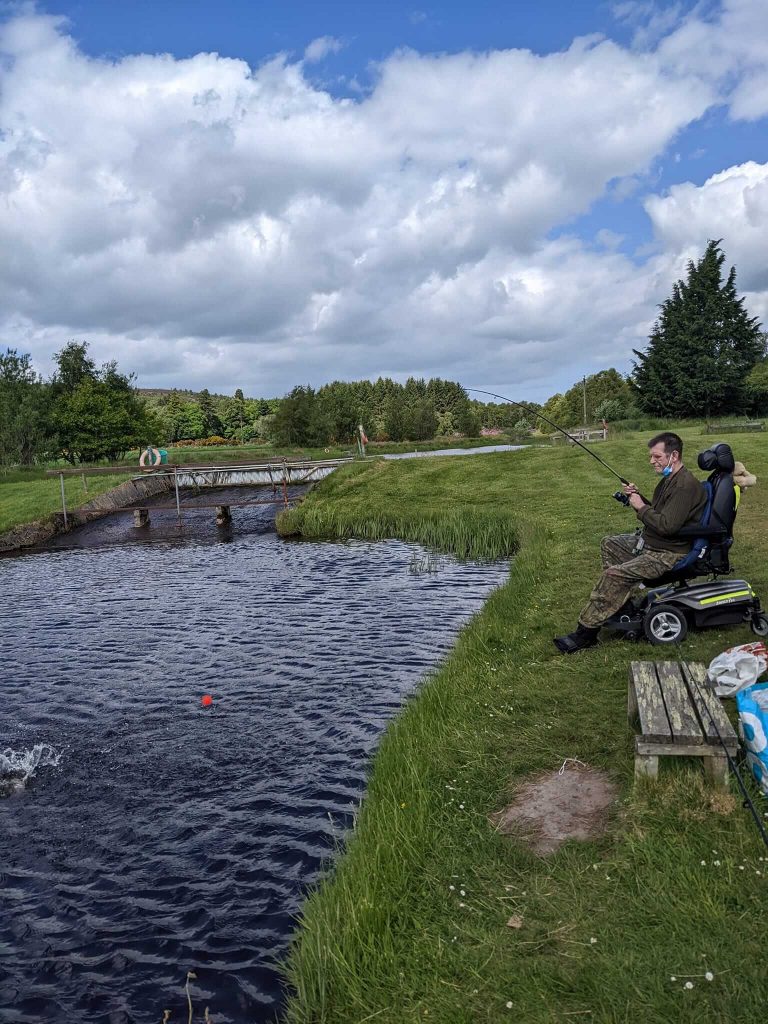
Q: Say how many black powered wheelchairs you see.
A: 1